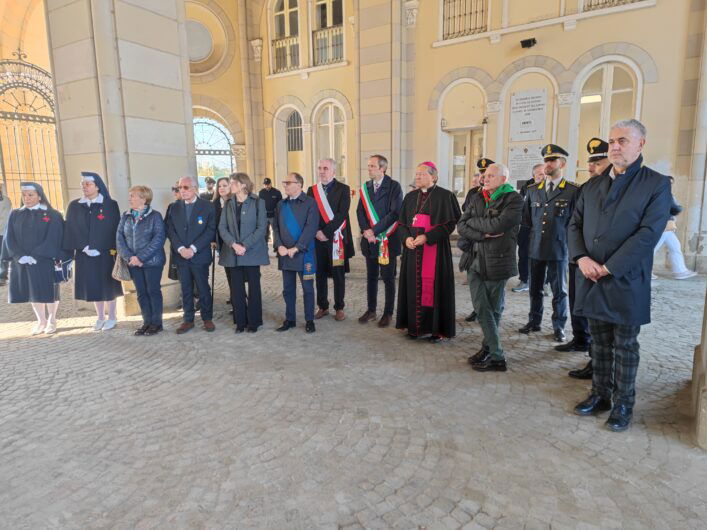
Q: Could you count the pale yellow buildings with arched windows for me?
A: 1